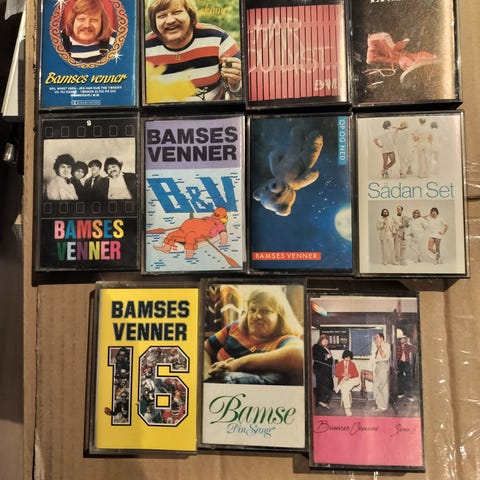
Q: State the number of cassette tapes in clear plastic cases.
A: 11